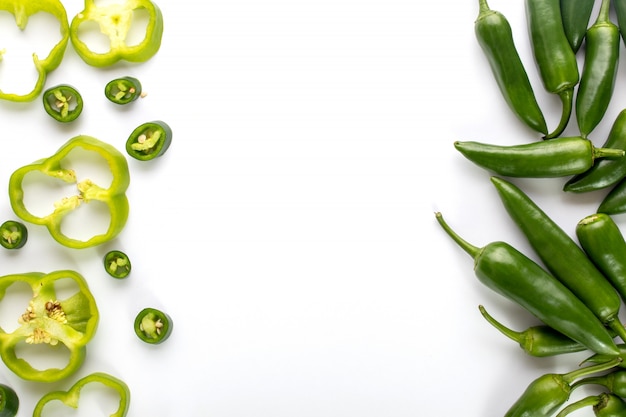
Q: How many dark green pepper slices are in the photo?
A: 7